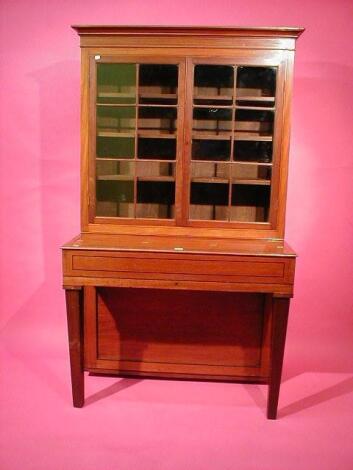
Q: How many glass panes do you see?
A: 12